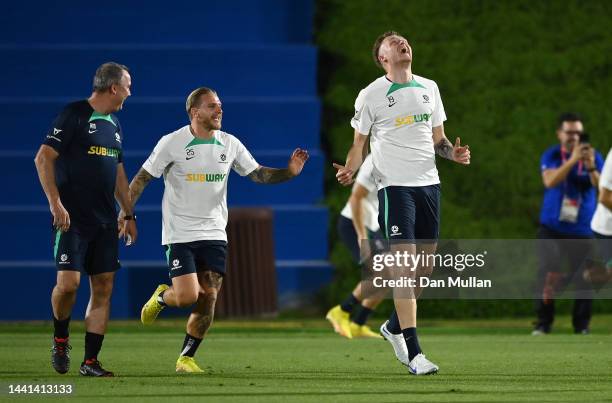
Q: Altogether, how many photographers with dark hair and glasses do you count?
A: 1